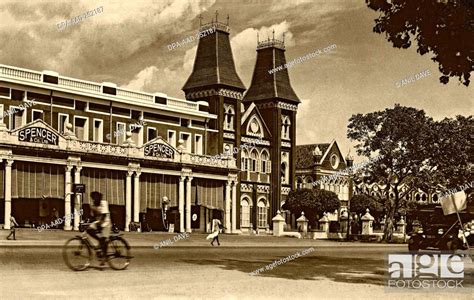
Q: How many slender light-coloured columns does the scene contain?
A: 9